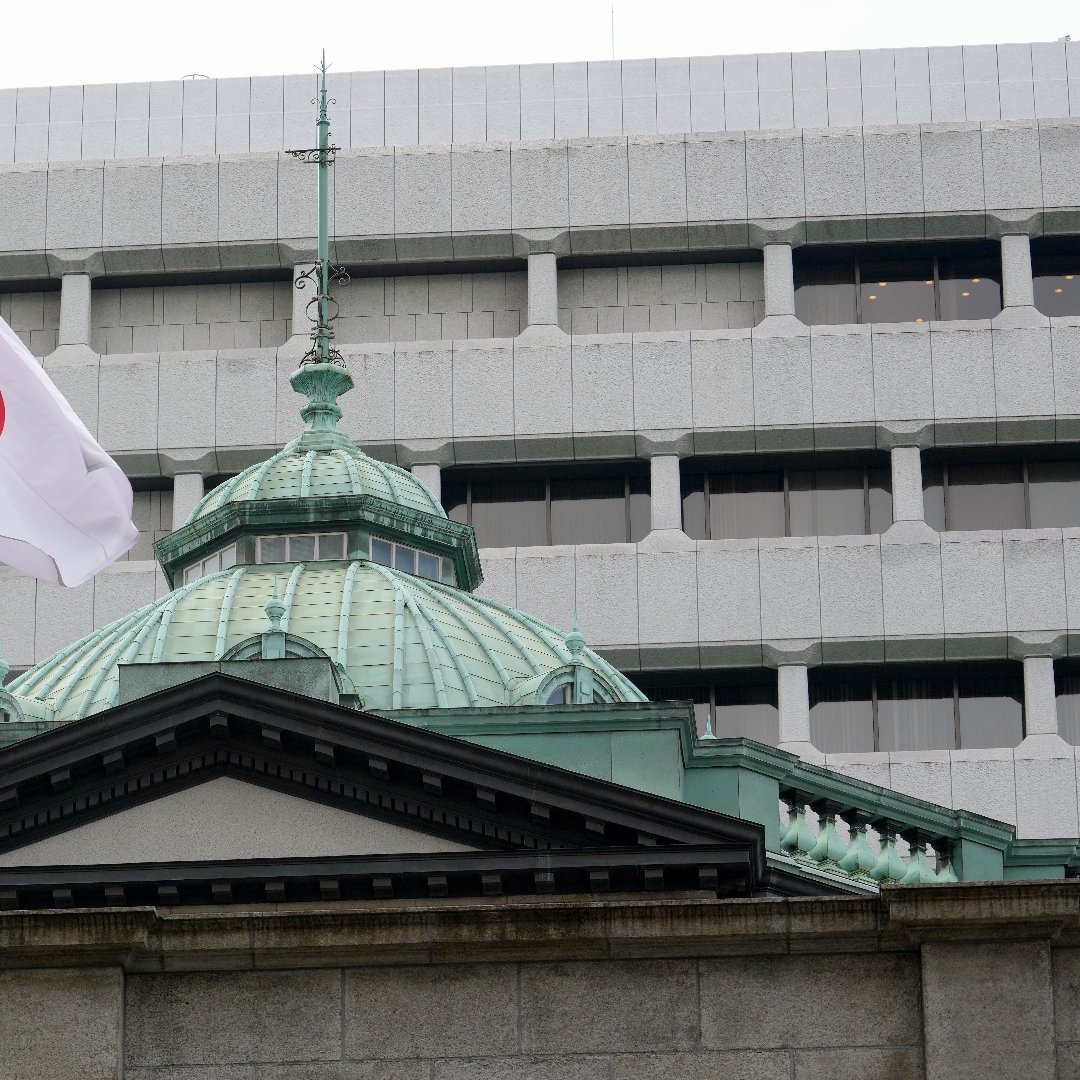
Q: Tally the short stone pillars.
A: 11